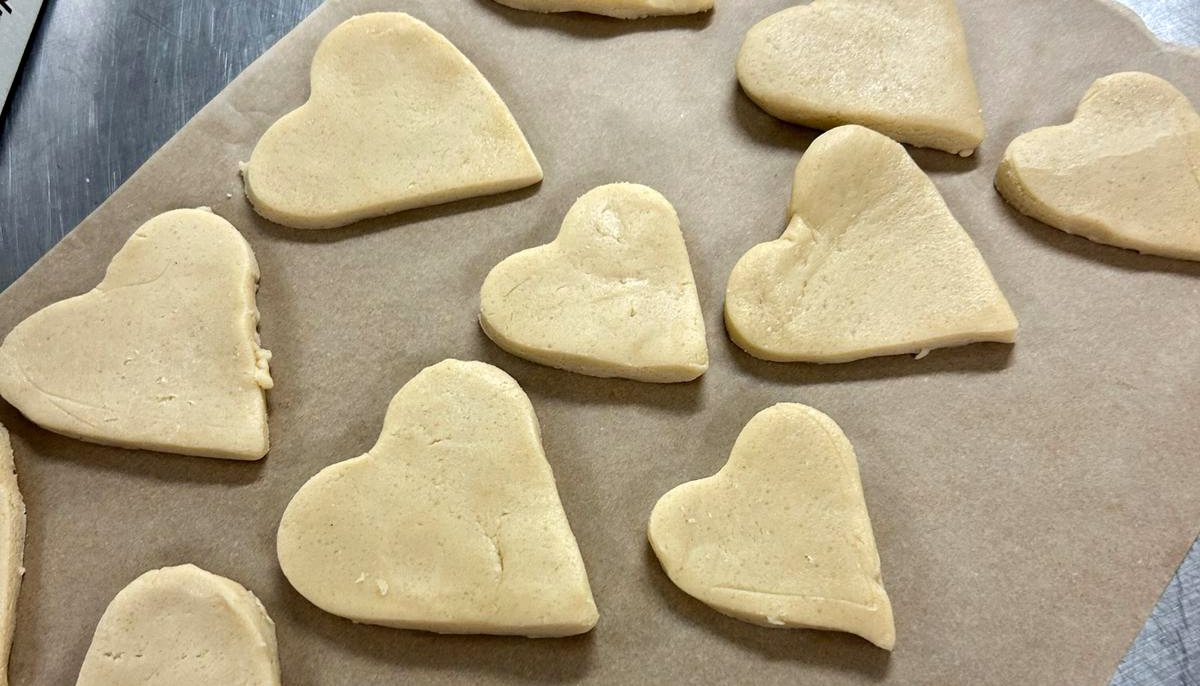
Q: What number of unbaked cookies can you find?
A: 11